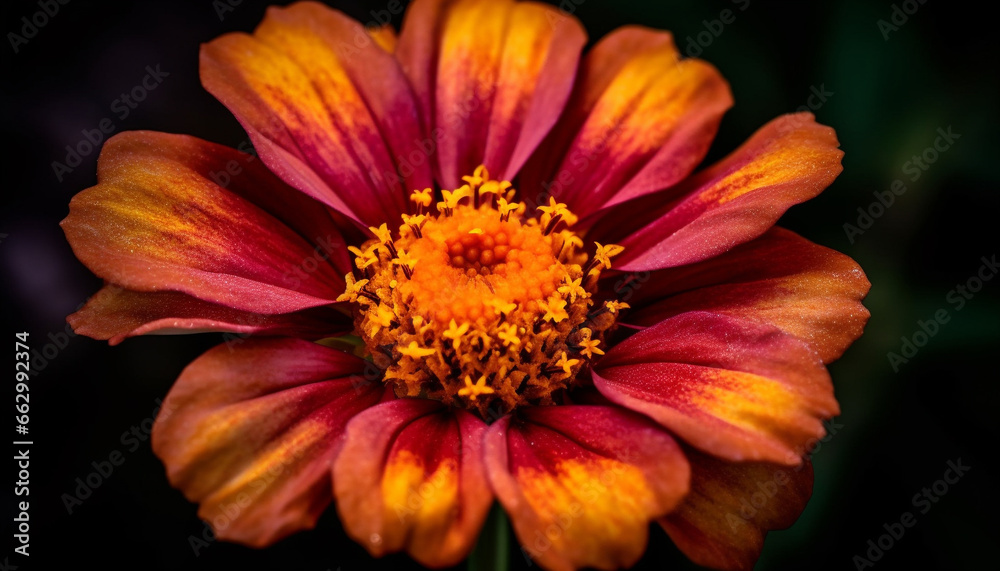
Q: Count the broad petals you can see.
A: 12